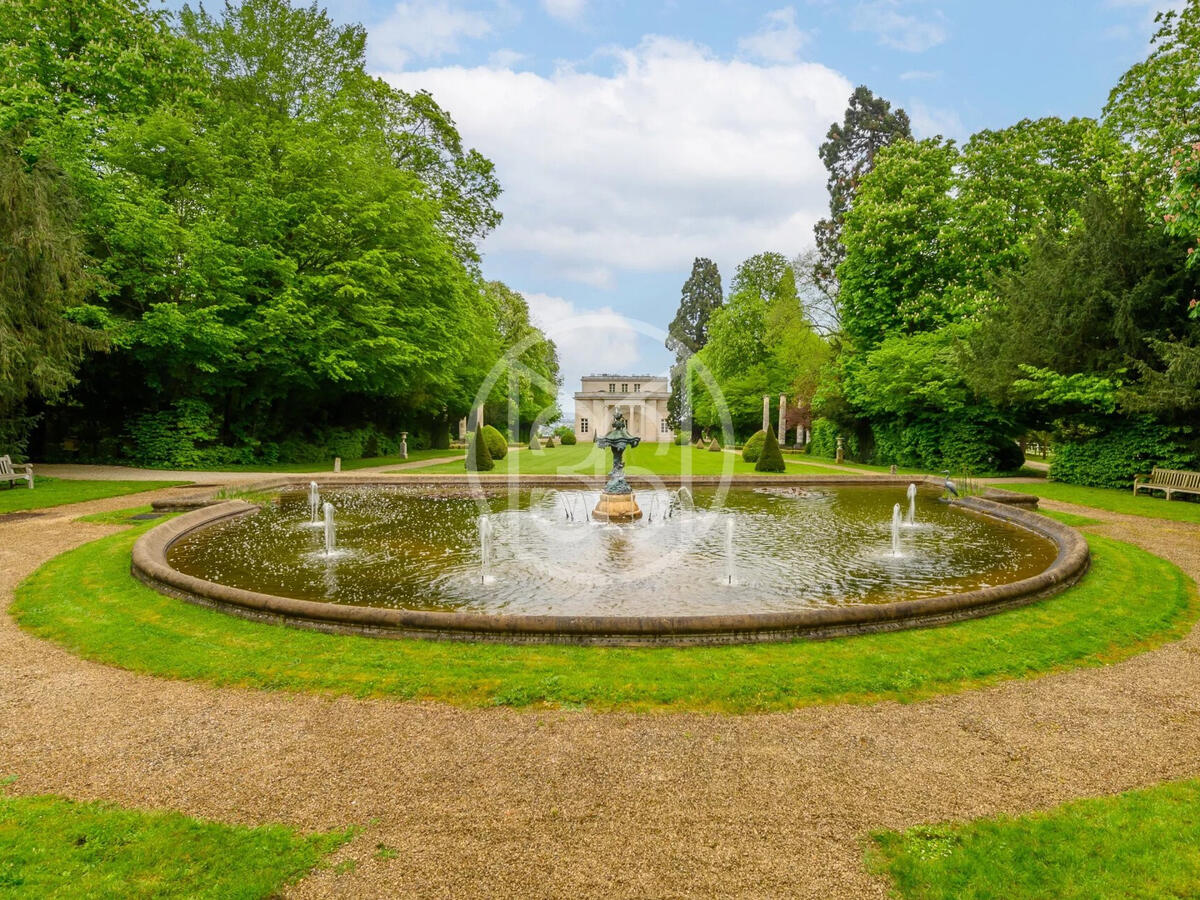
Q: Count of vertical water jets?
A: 6